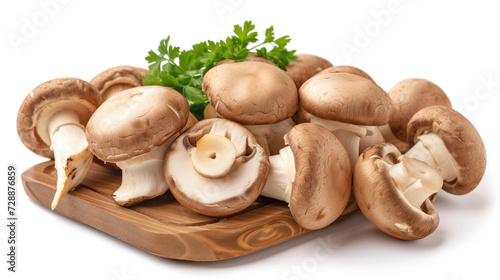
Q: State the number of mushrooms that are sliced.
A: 0